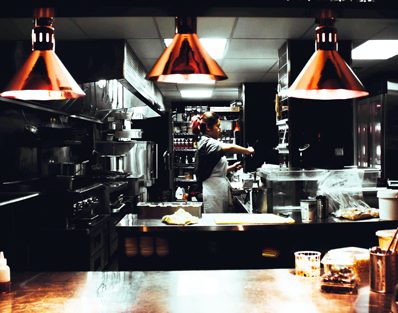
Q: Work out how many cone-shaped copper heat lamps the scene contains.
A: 3